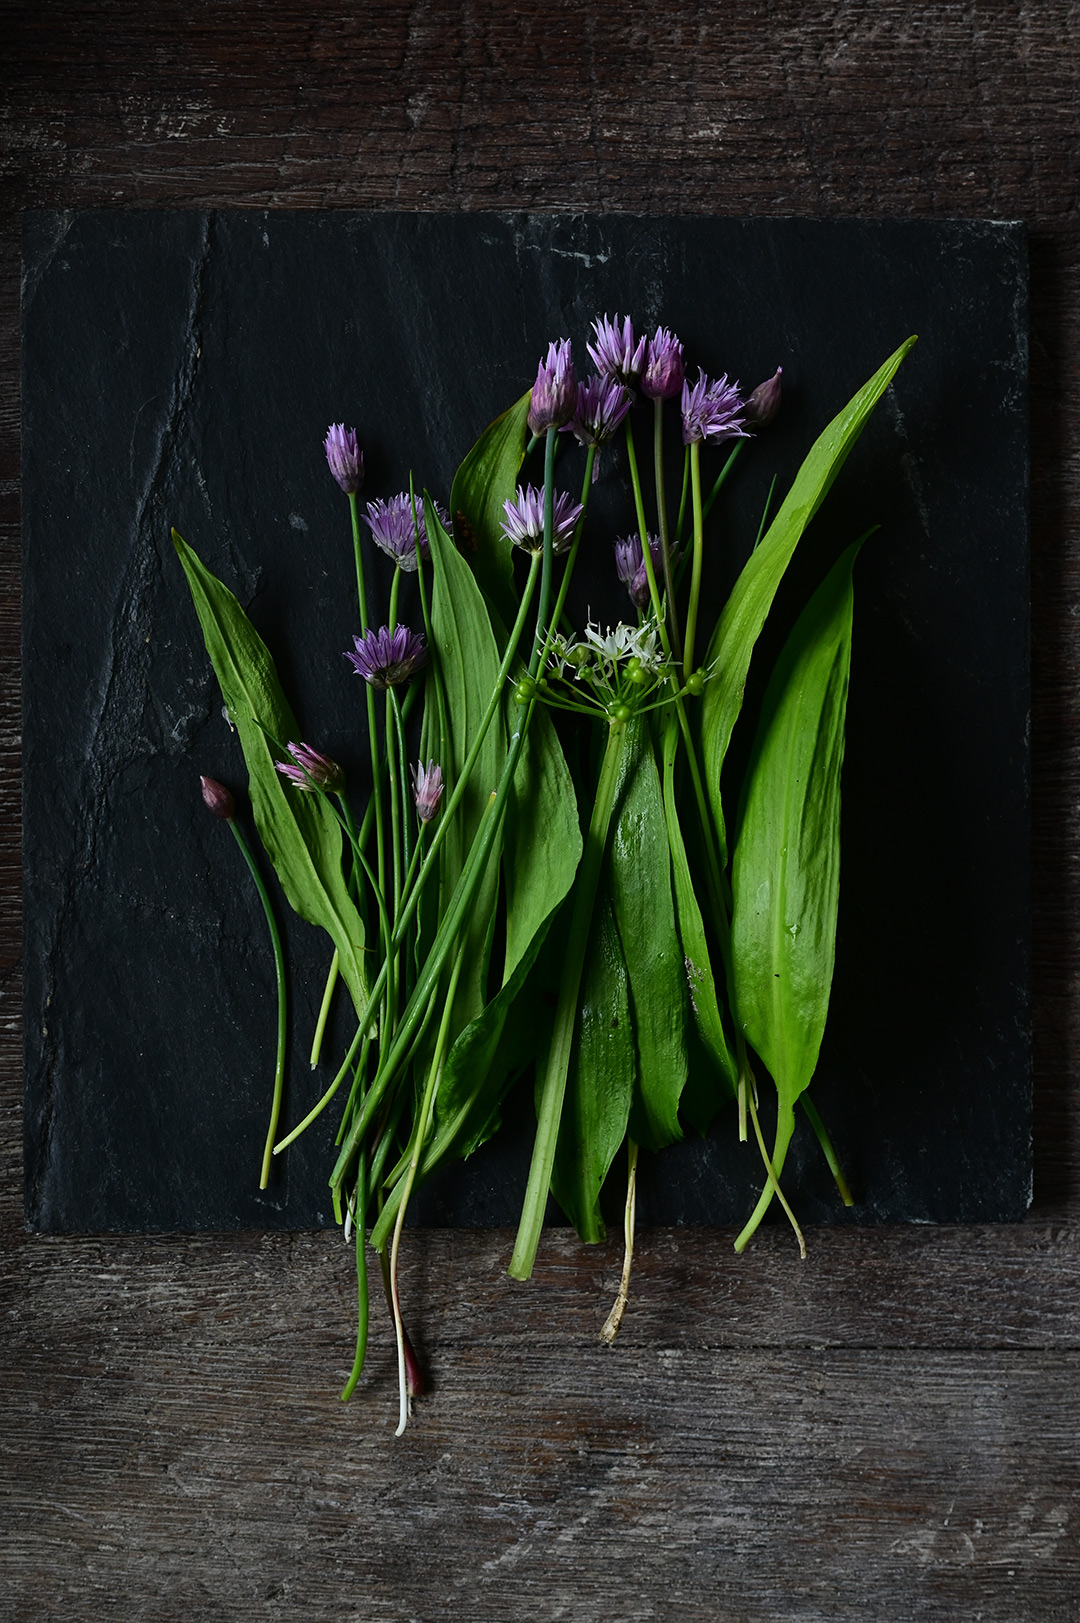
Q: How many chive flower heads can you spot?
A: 14